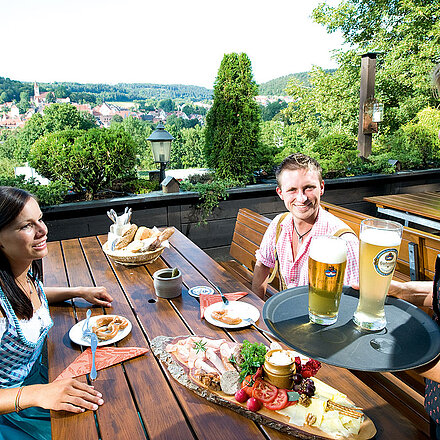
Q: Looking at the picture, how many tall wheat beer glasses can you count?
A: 1